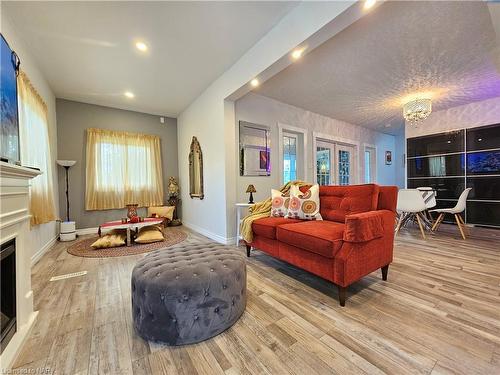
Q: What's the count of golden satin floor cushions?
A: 3